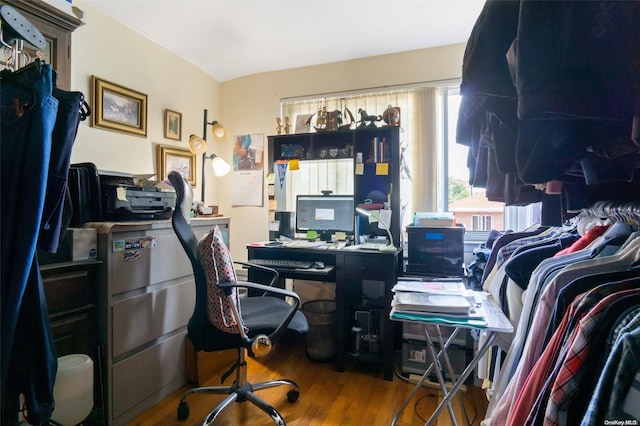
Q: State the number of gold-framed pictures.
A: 3